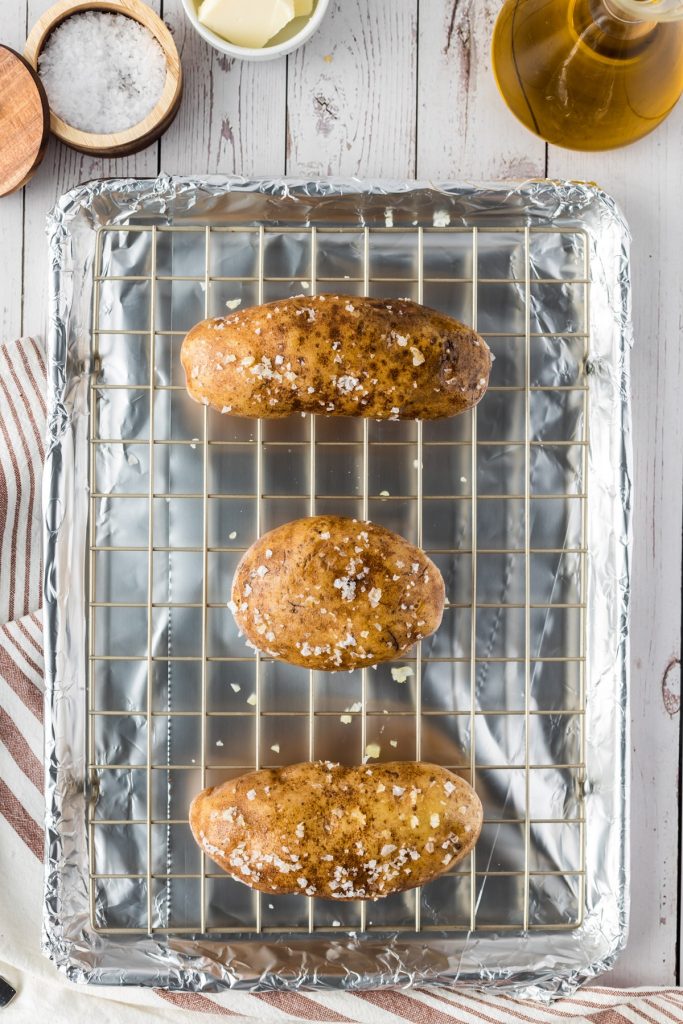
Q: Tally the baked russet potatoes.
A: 3